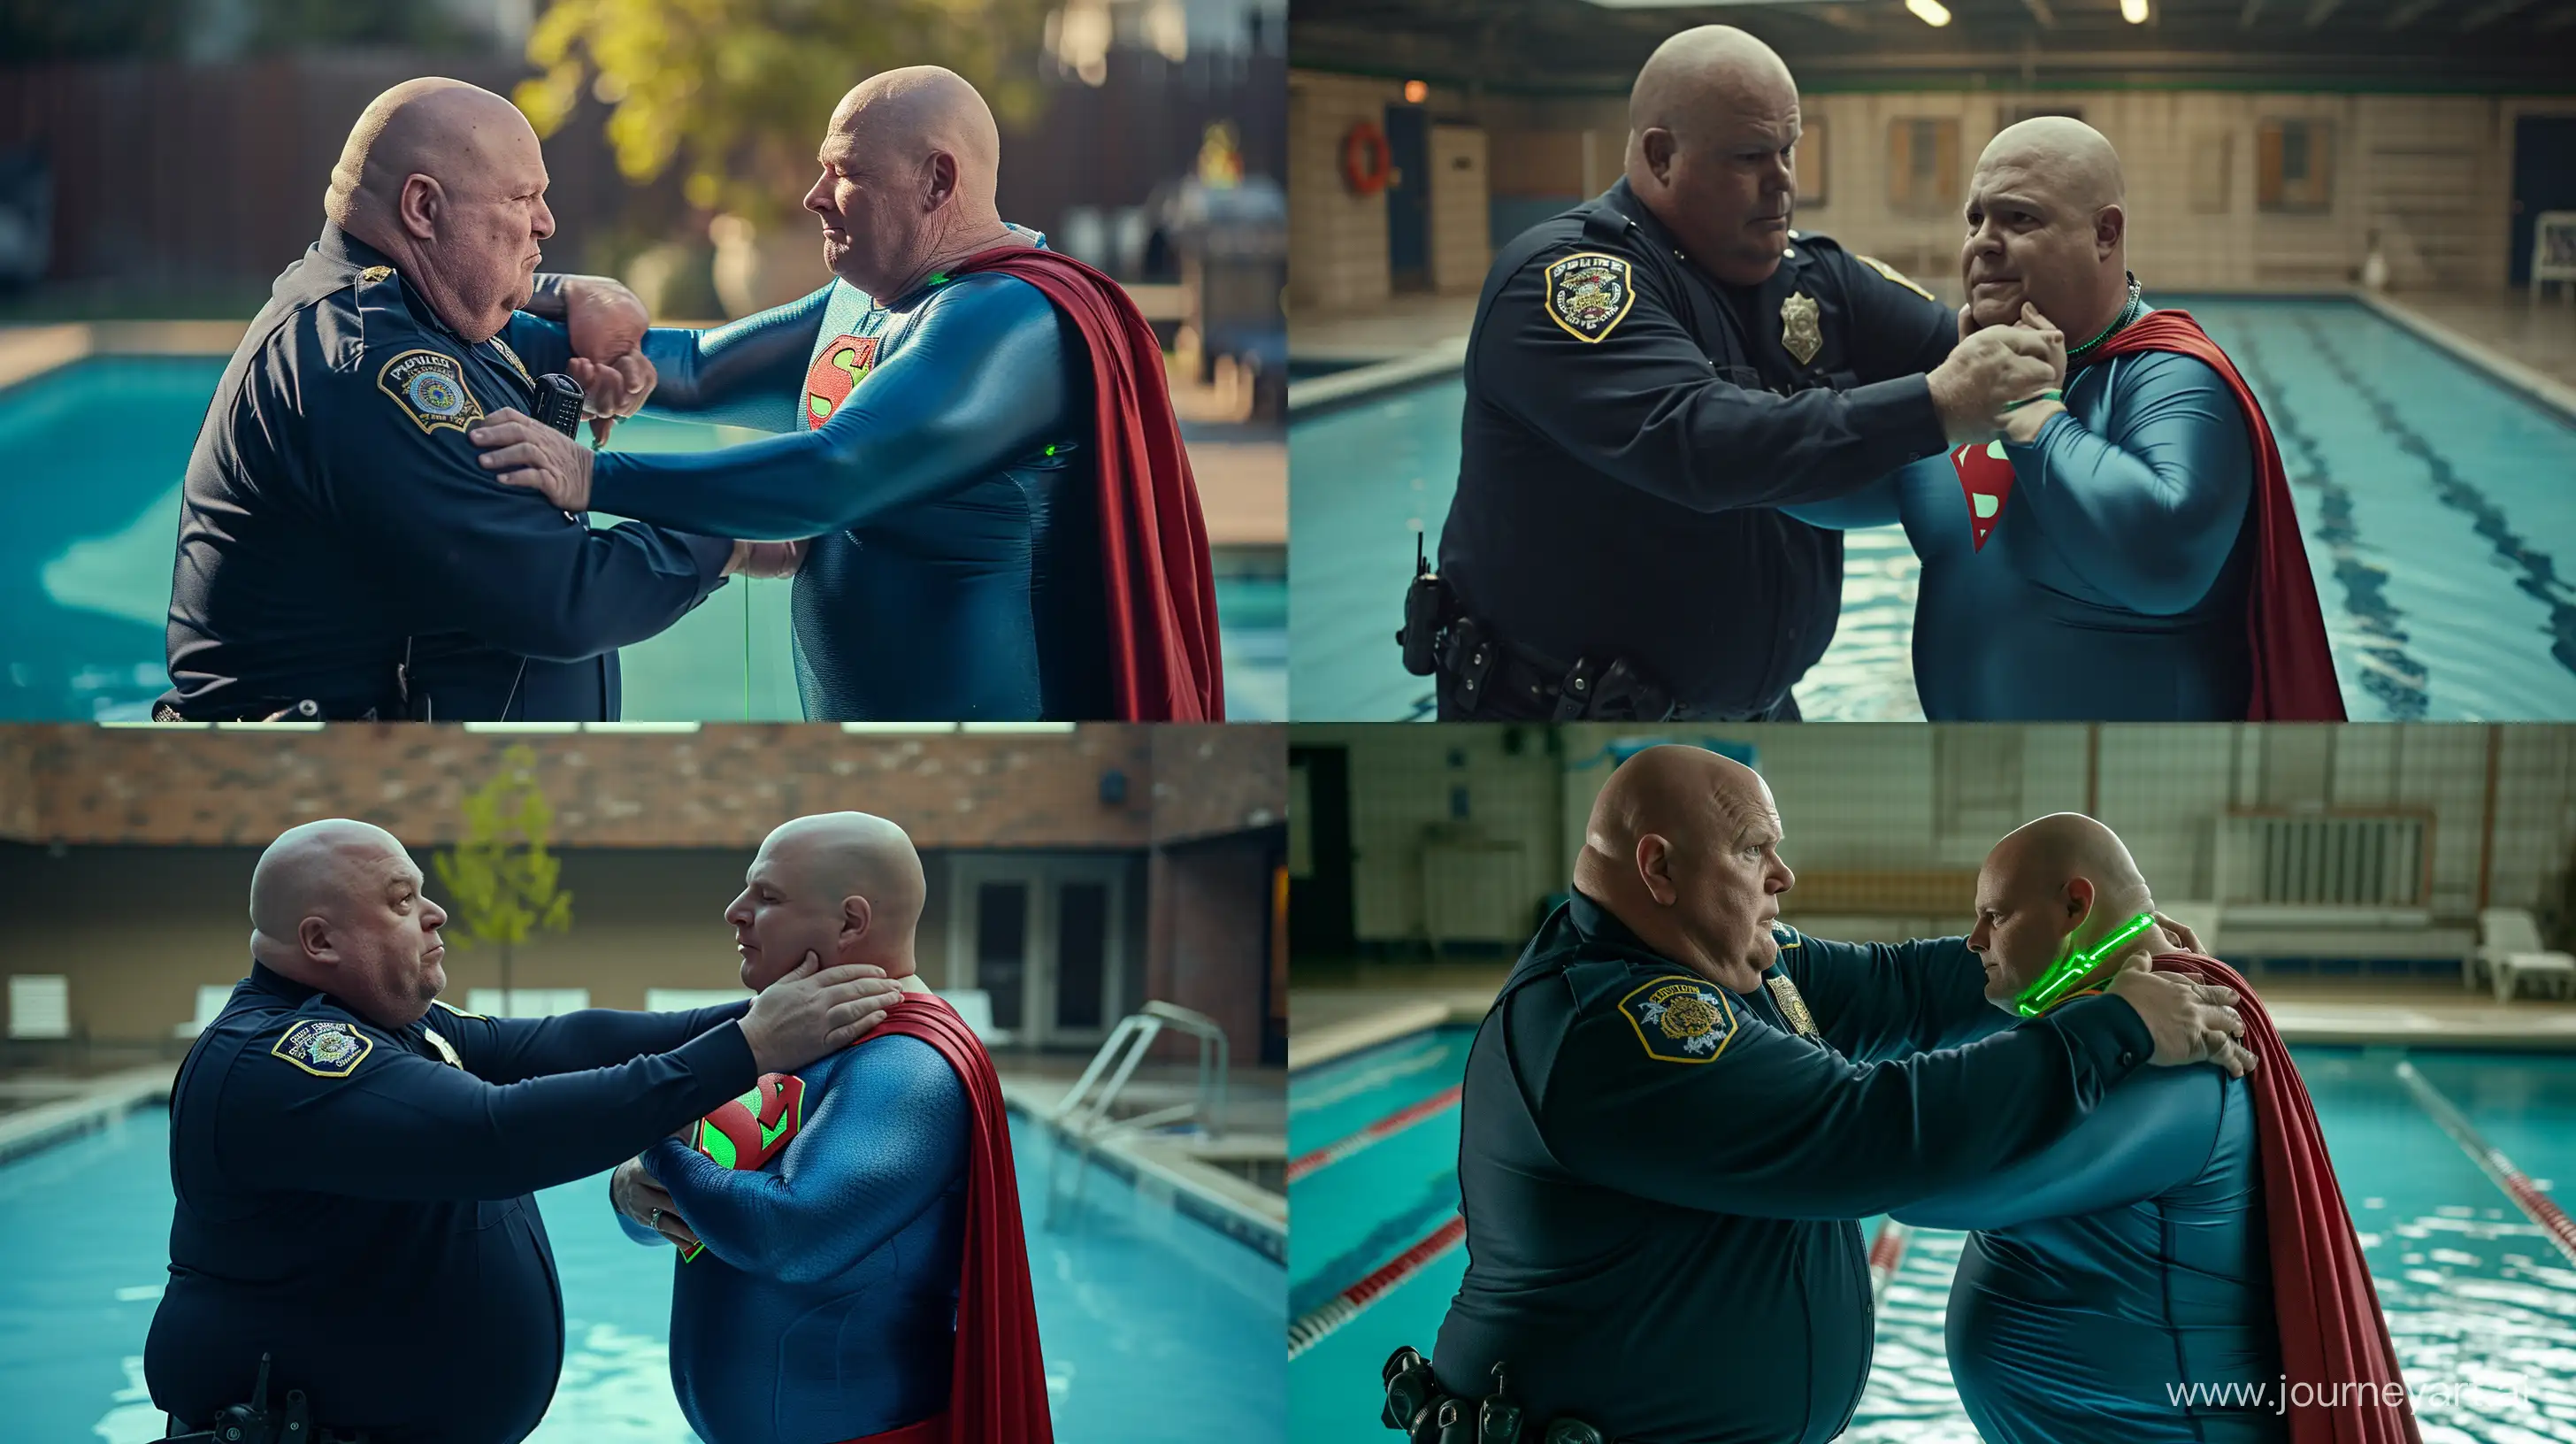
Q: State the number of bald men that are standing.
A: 8